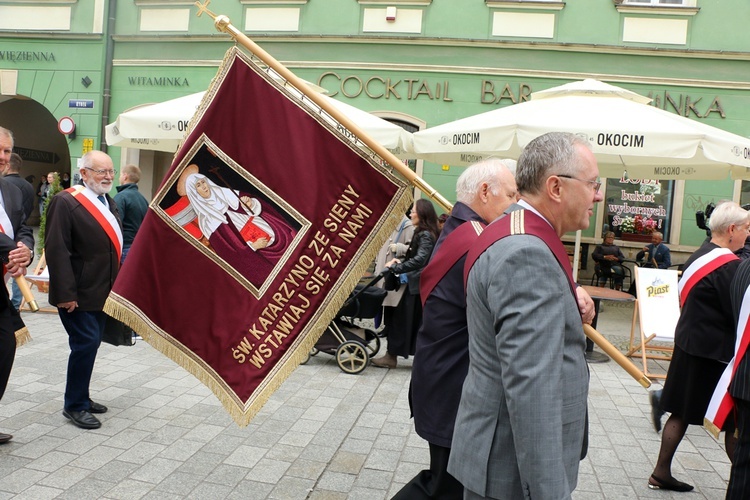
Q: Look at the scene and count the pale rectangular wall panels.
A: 6